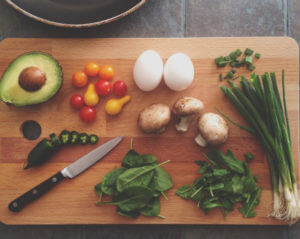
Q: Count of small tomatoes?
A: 9